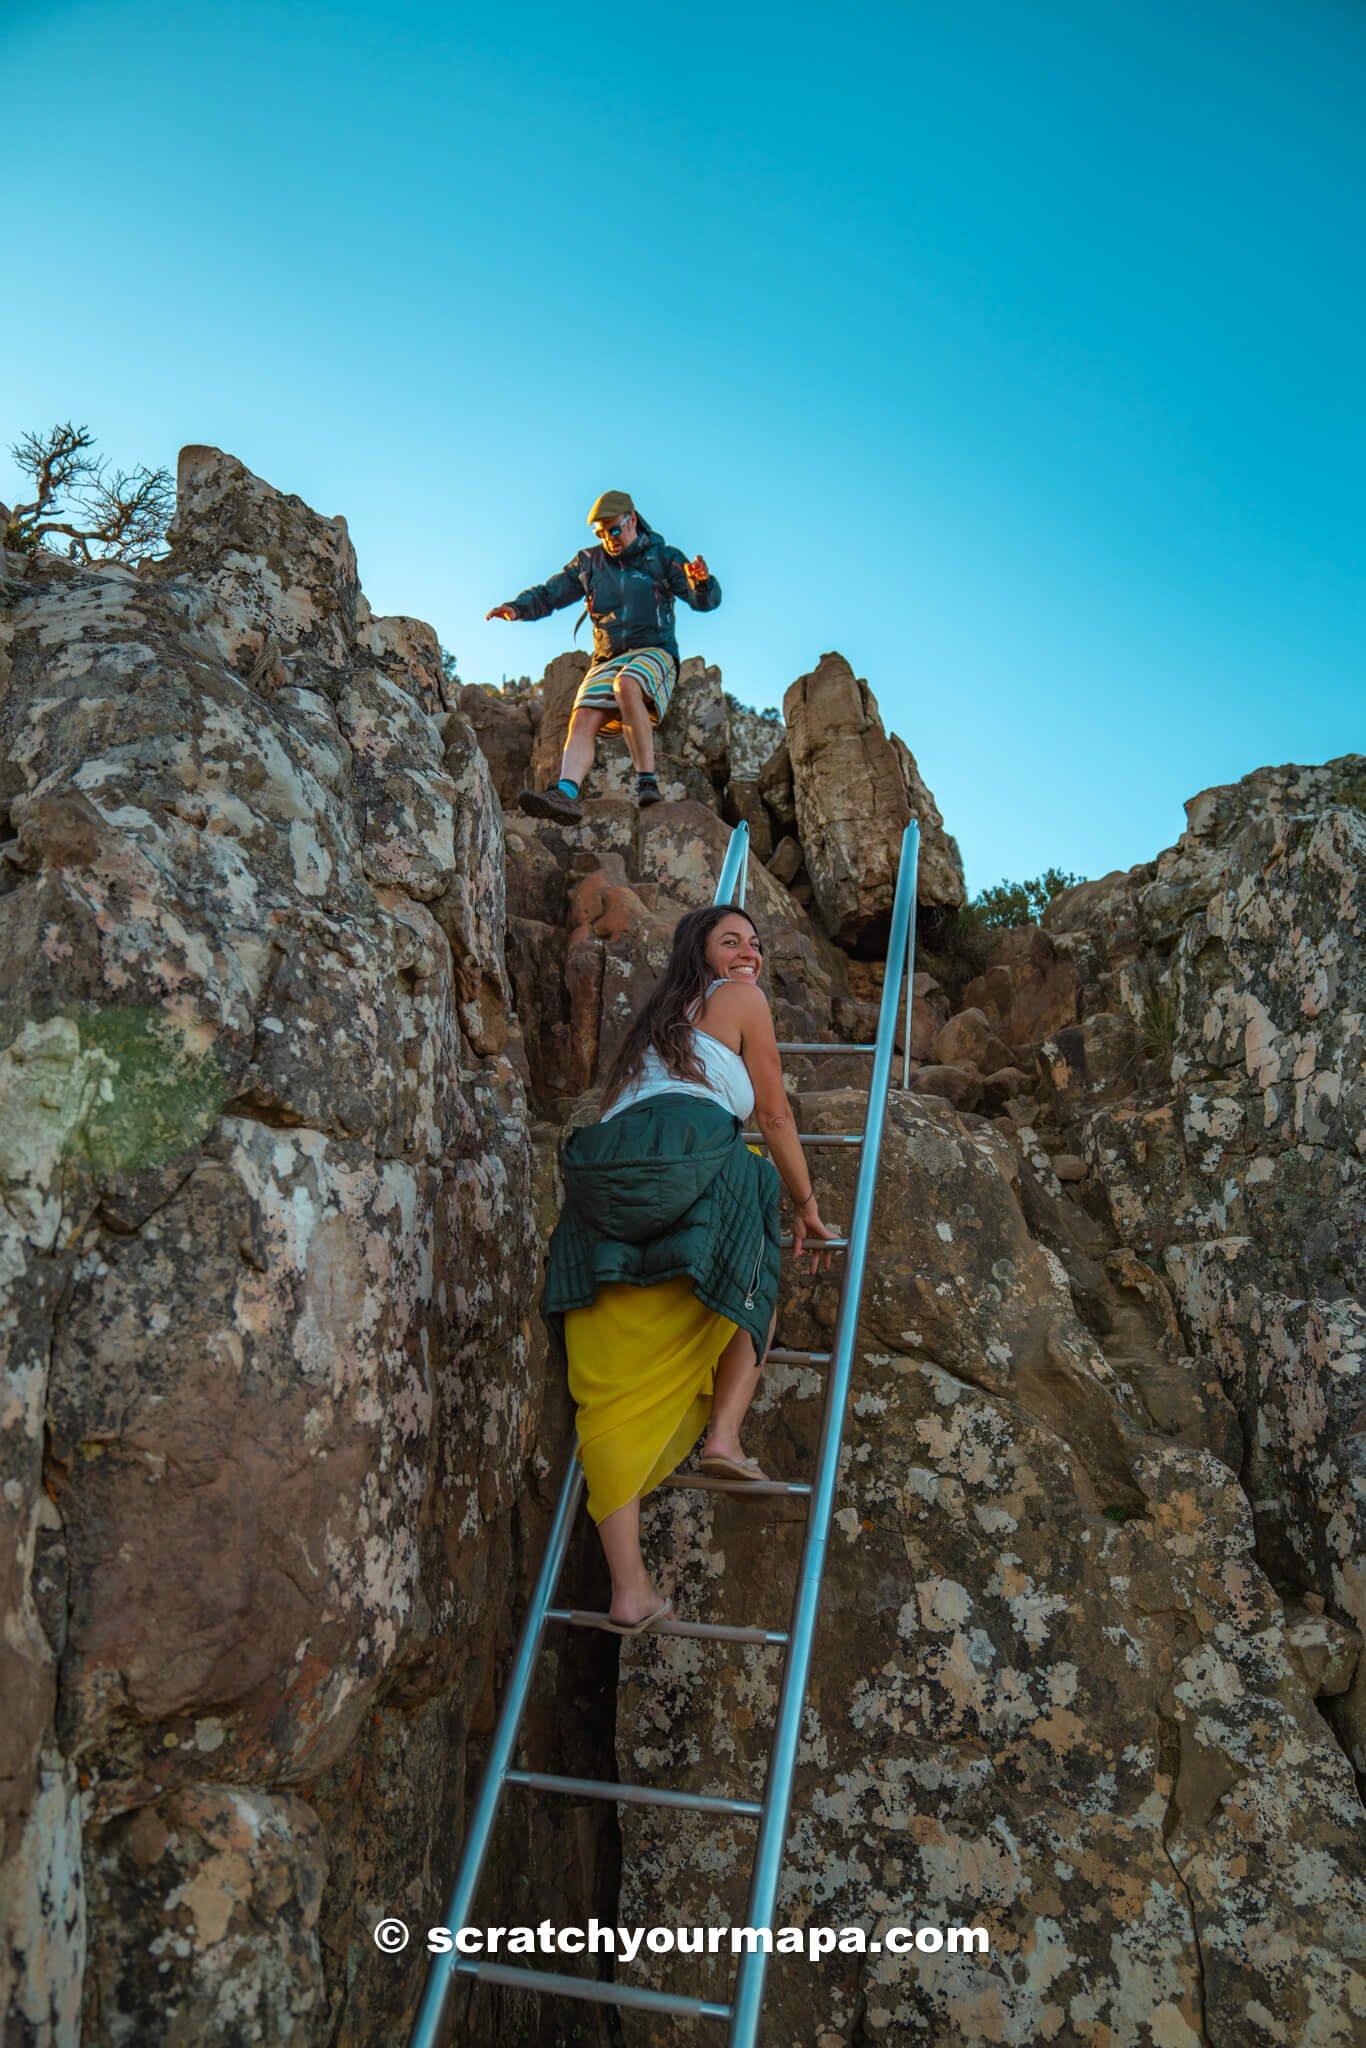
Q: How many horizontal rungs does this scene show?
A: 8